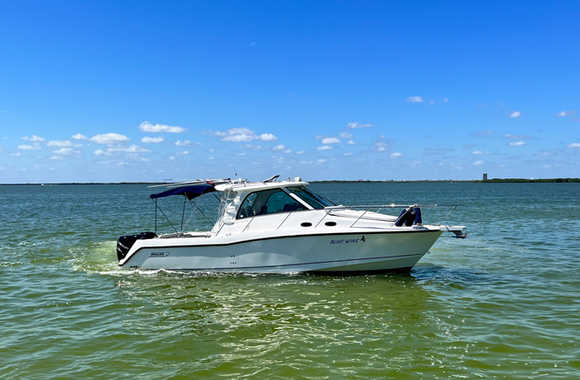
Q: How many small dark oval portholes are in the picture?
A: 2